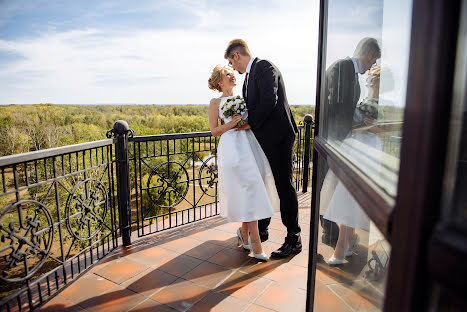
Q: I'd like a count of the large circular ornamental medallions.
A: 4